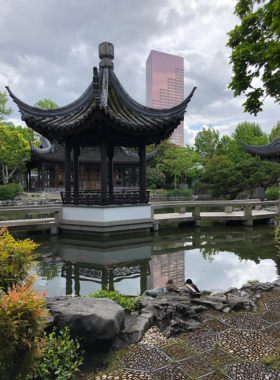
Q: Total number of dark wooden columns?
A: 5